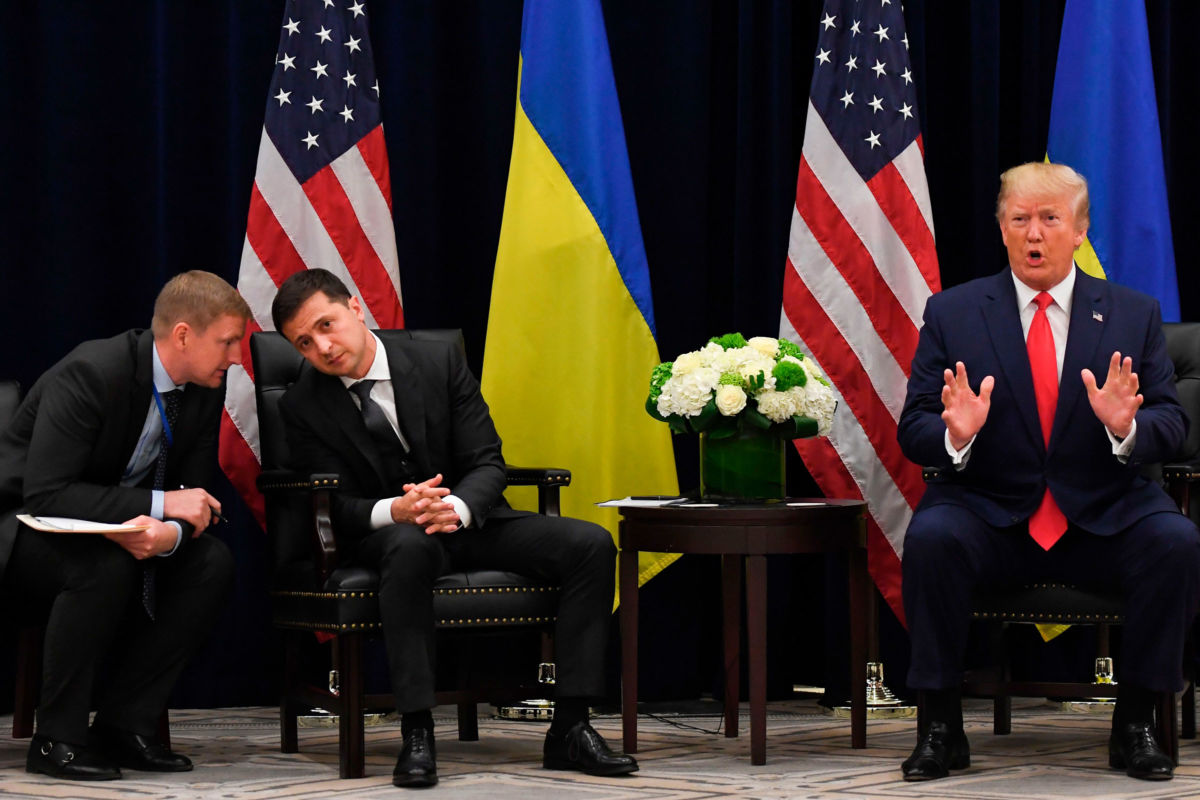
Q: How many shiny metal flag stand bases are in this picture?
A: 4